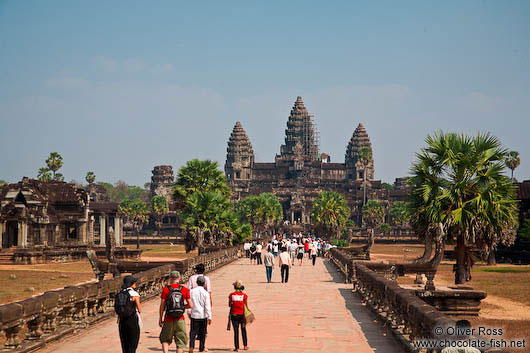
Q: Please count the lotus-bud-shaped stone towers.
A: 3